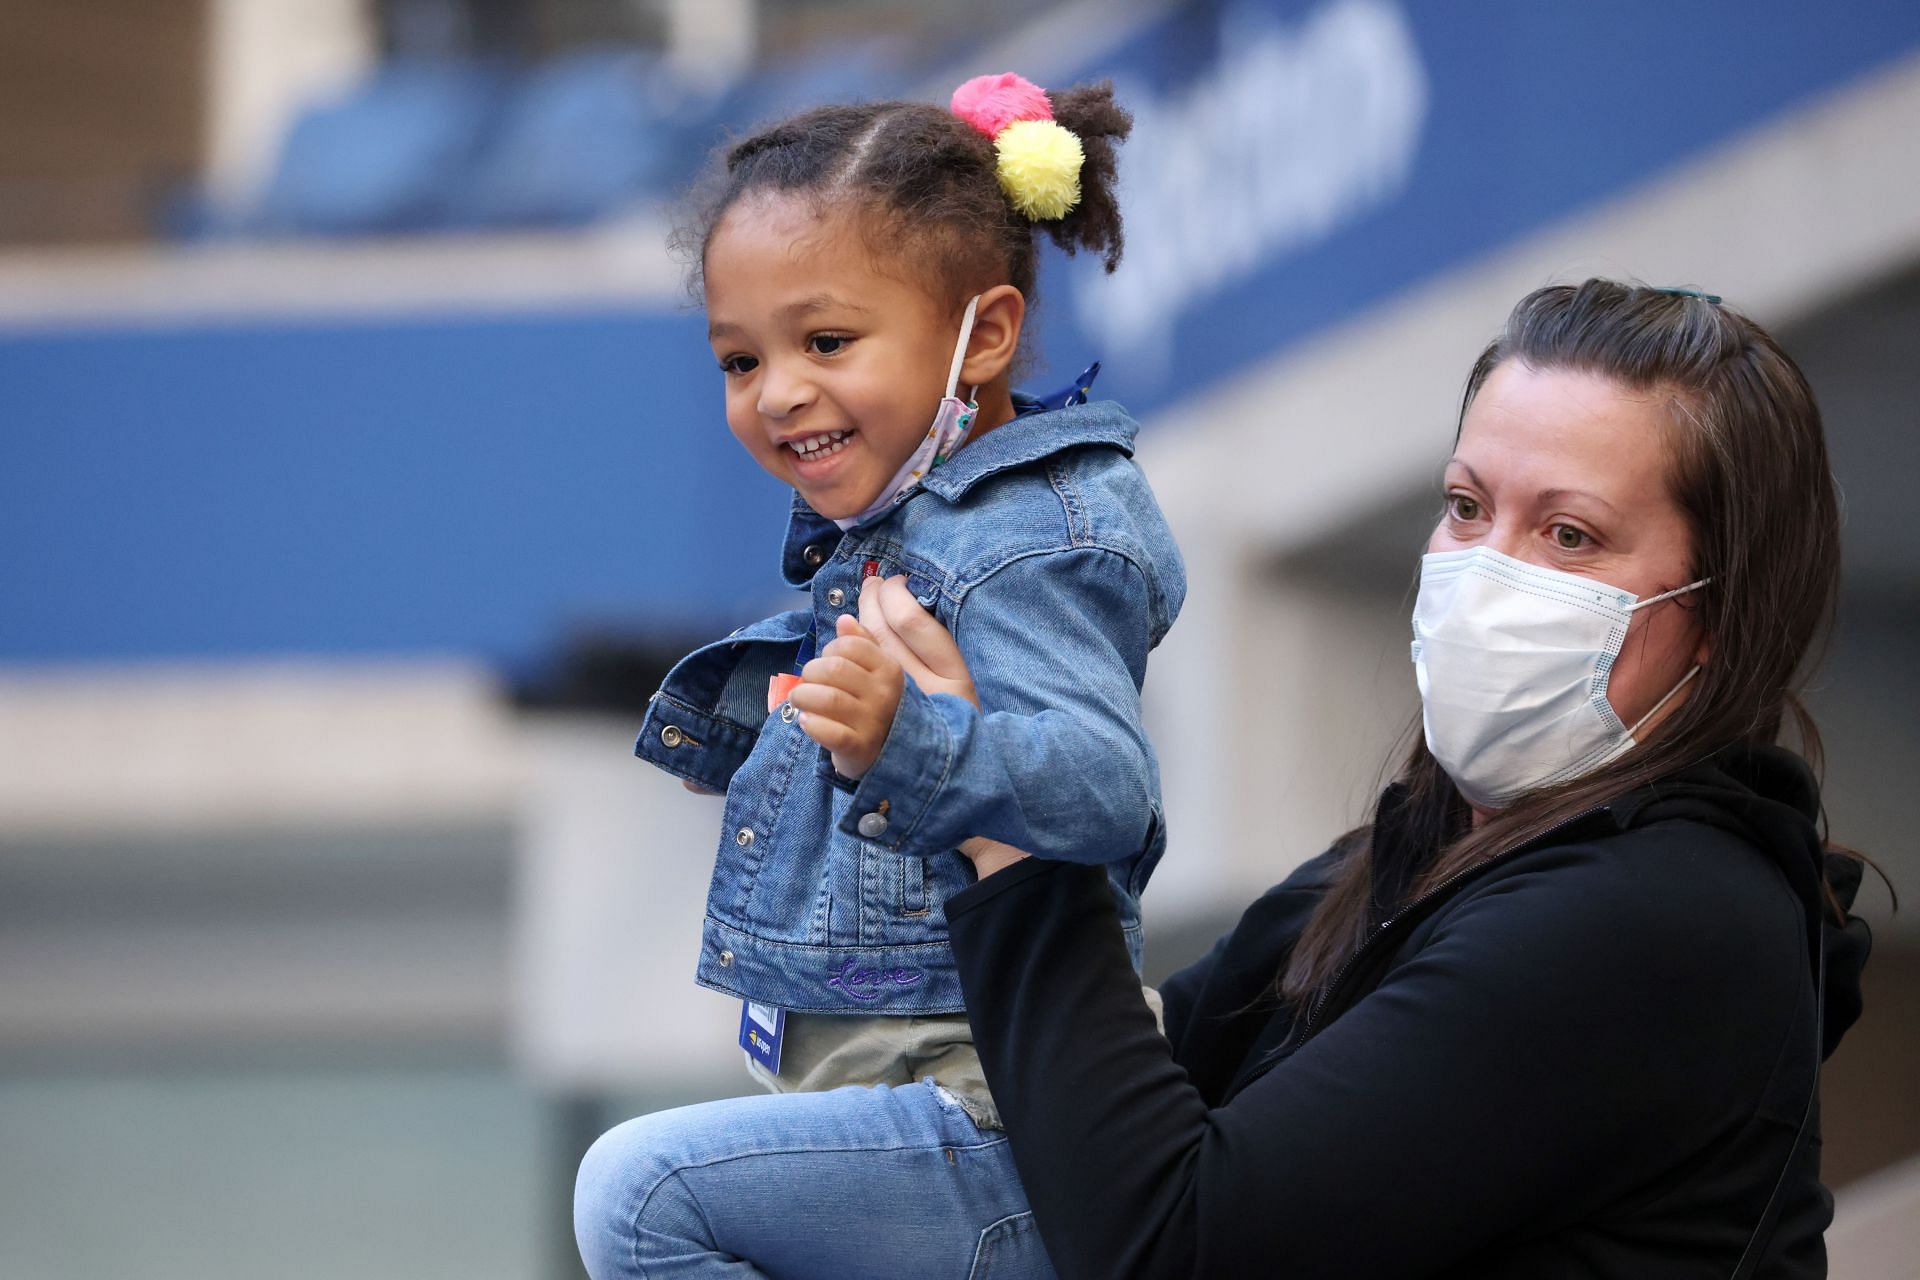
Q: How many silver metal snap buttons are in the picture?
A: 7